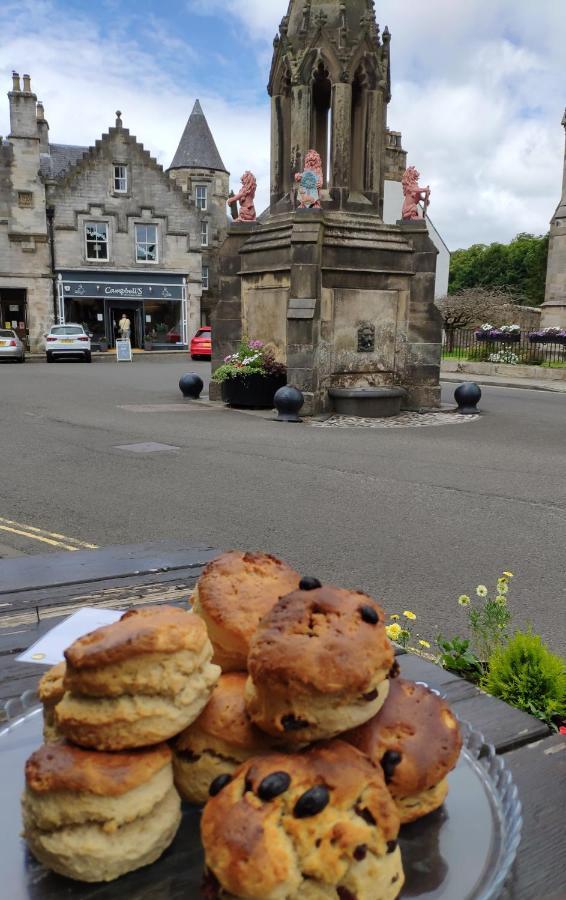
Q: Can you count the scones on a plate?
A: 8